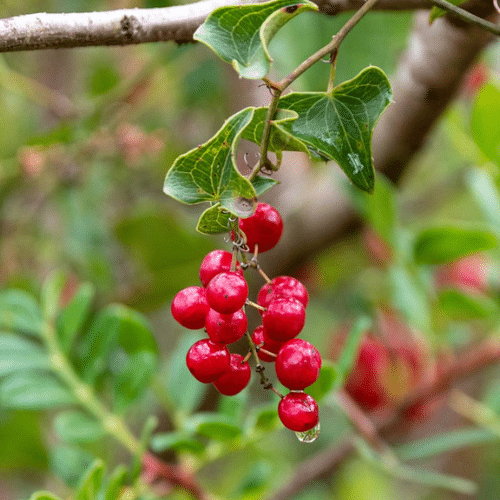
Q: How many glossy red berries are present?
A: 12